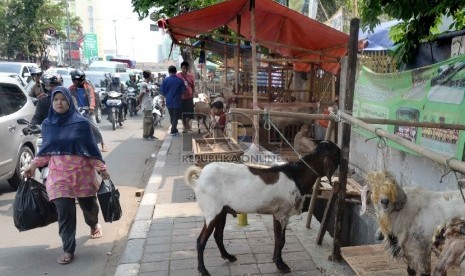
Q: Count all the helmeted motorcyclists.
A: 5